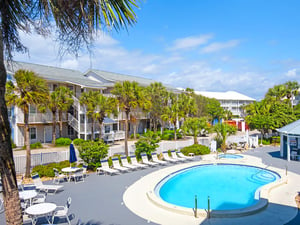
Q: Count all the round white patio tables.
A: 3